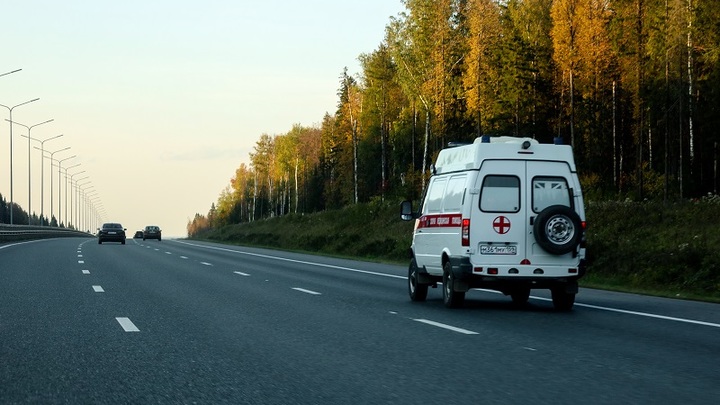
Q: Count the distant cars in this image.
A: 3